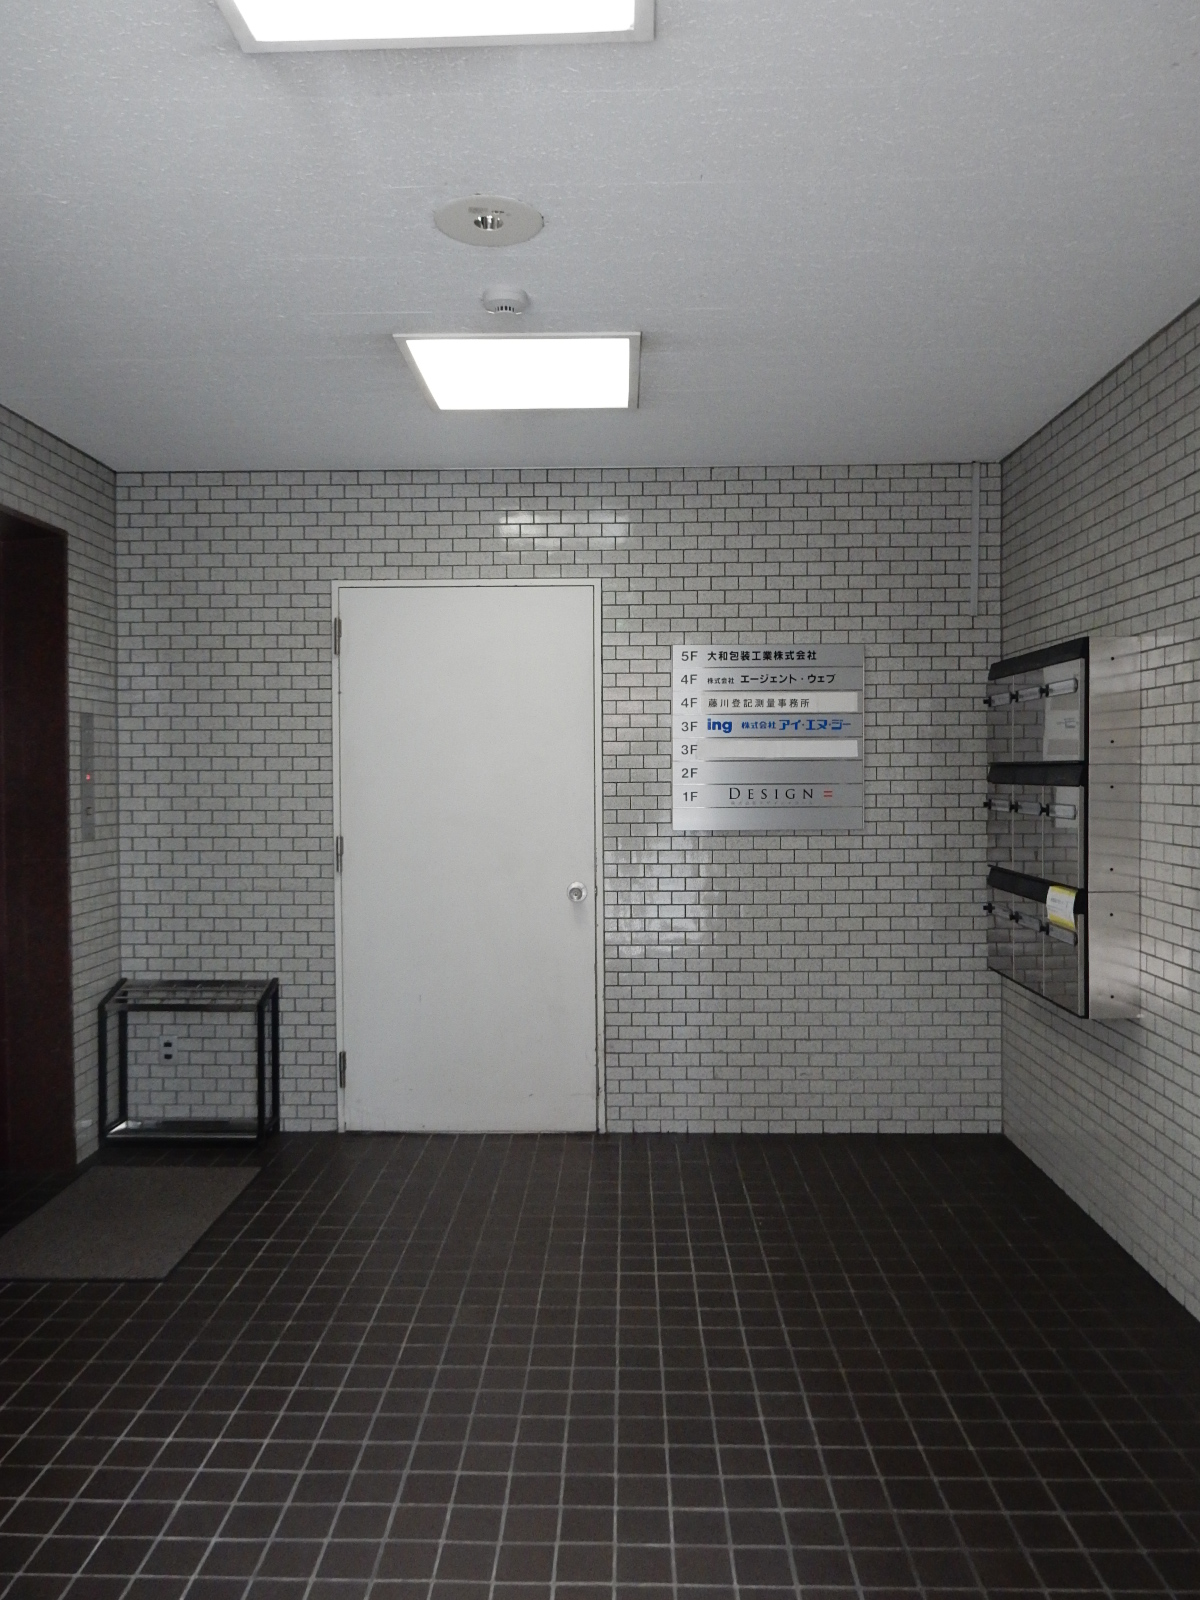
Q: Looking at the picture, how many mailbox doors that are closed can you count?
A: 9